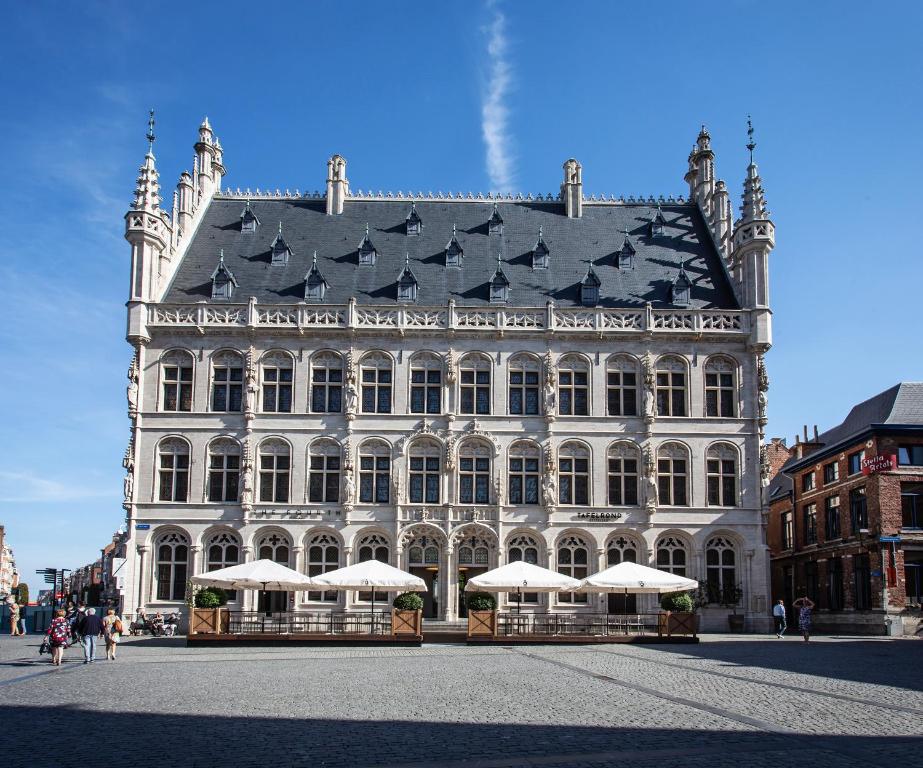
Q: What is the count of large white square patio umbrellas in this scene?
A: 4